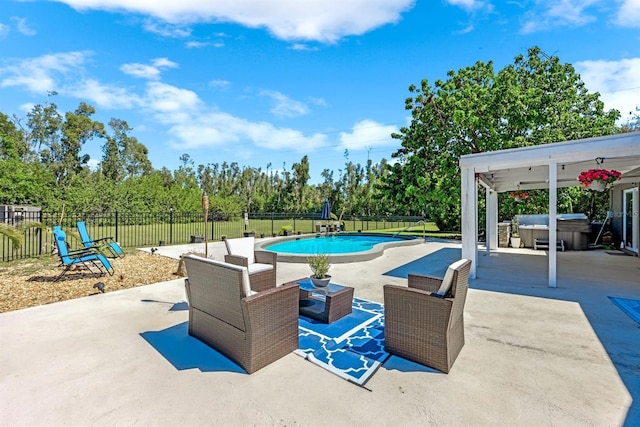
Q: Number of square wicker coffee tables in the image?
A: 1